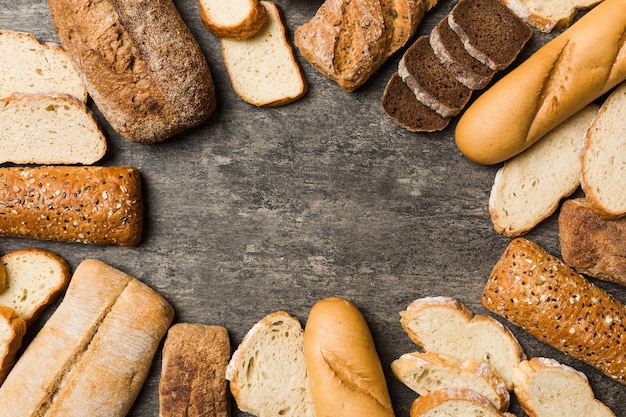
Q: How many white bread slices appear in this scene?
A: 14